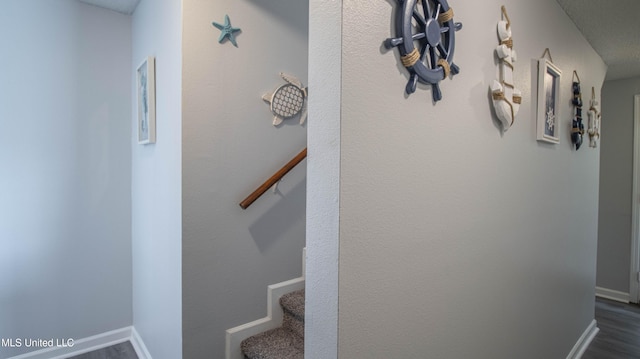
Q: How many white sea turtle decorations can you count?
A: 1